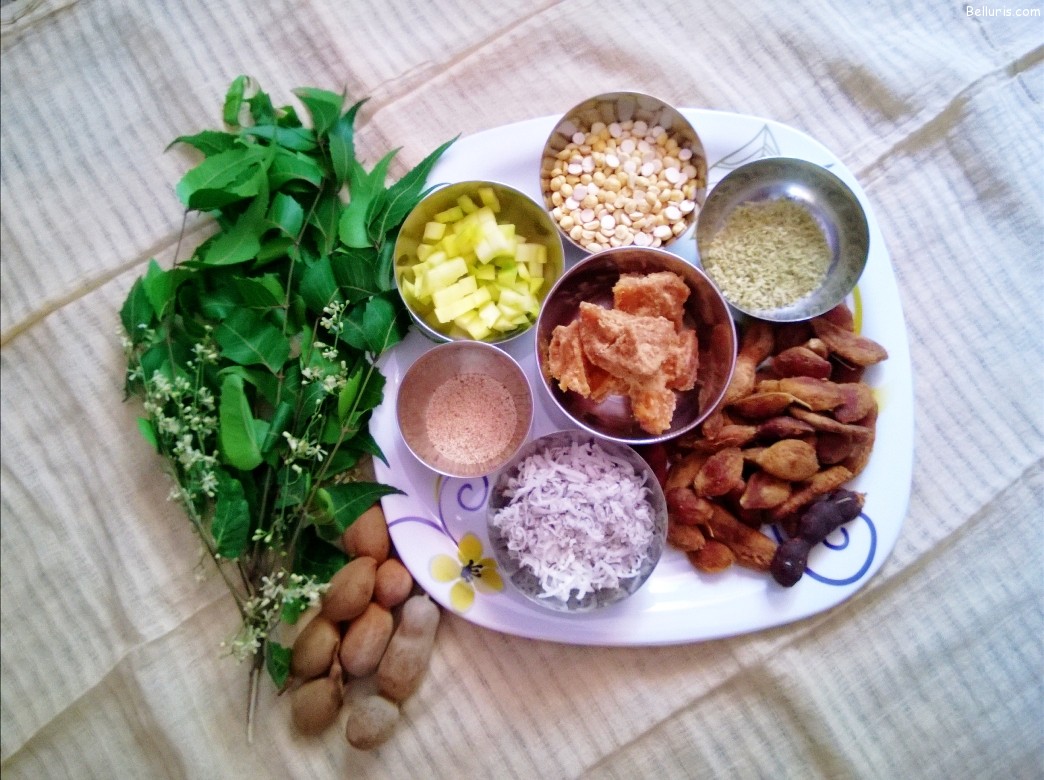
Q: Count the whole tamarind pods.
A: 8